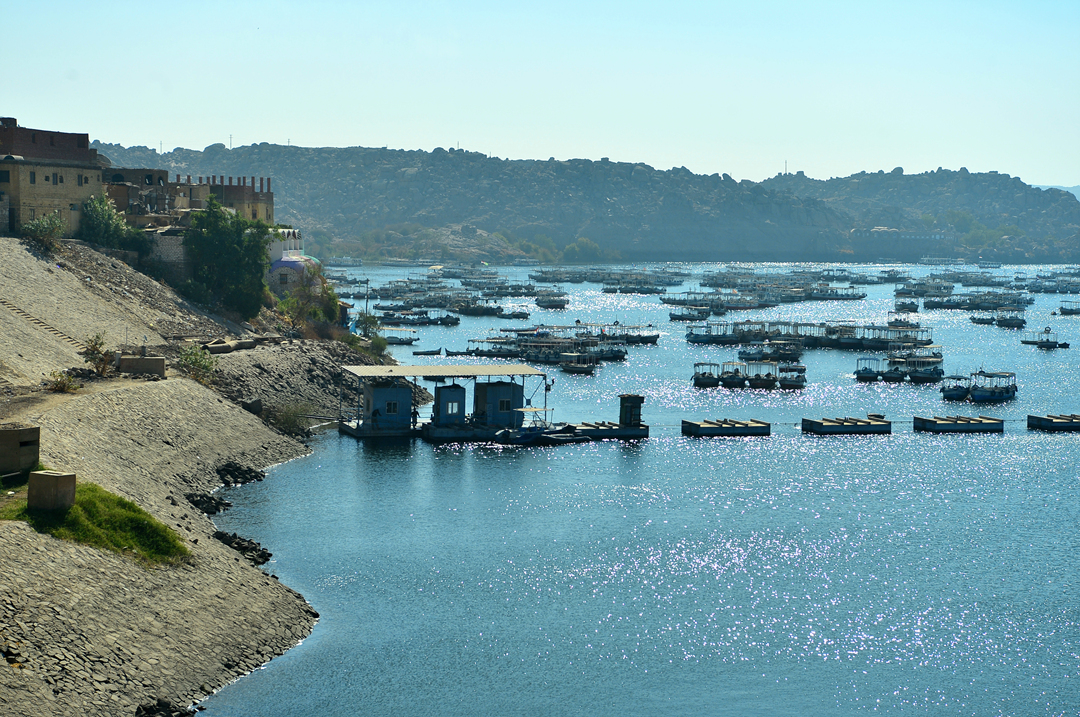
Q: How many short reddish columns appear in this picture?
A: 12